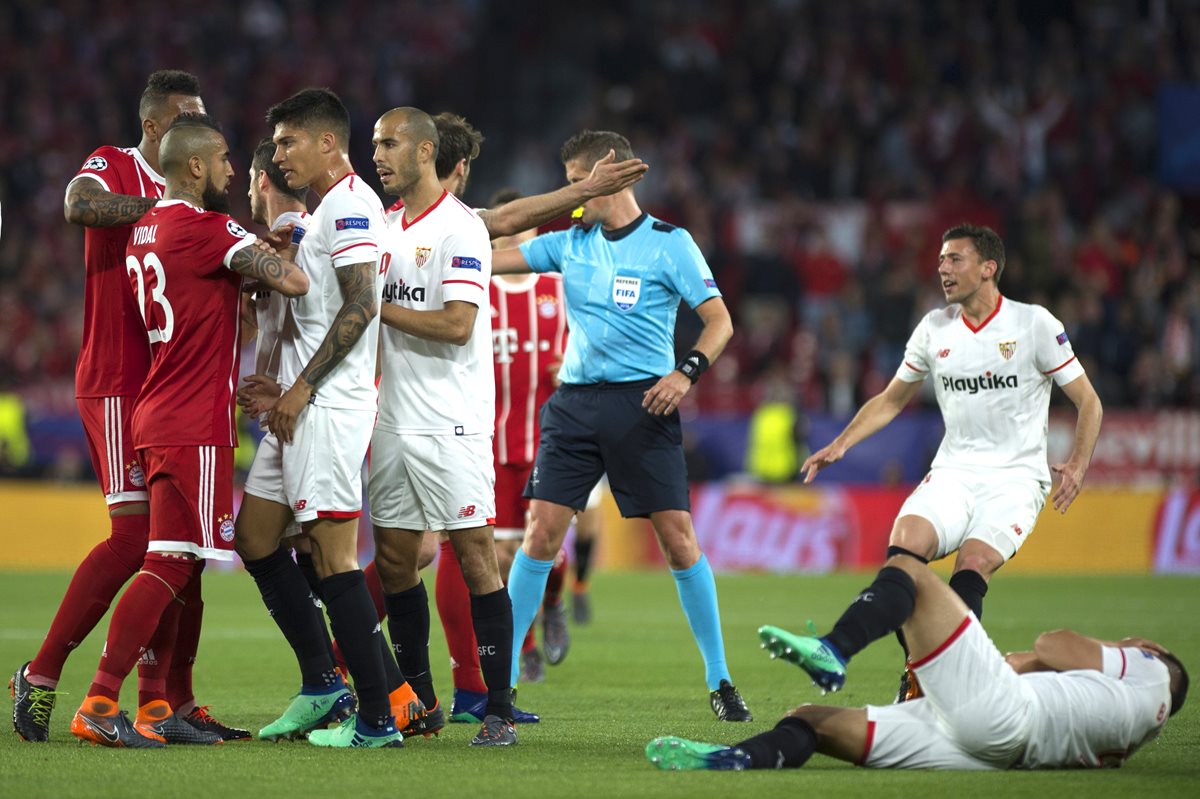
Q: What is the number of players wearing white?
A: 5